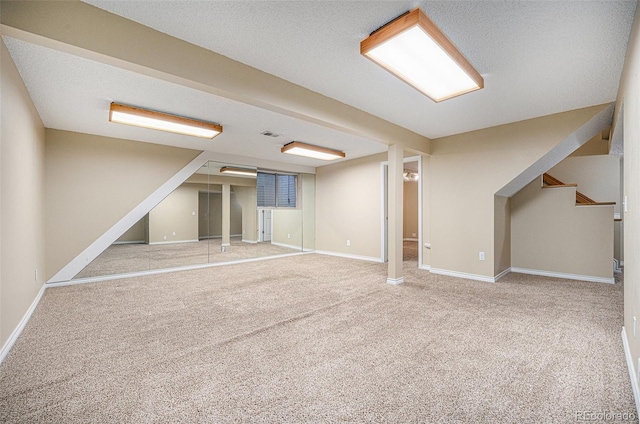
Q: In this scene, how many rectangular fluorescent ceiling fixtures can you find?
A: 3